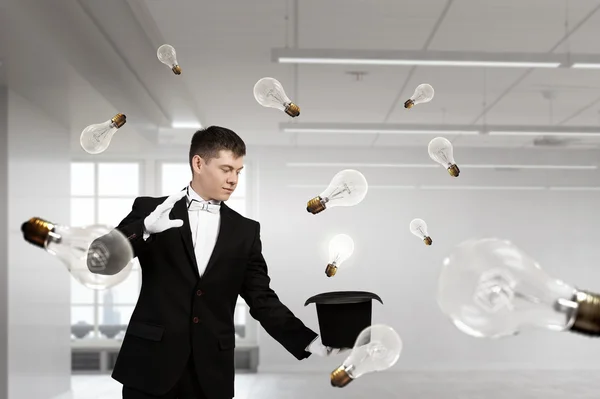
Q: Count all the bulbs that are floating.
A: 11